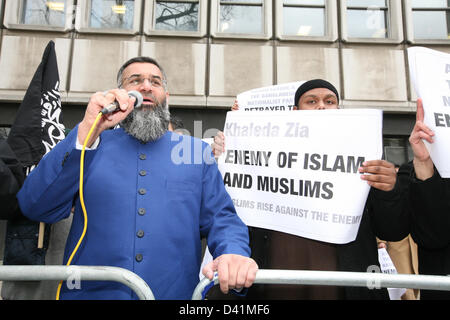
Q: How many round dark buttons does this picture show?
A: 6